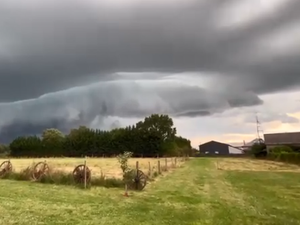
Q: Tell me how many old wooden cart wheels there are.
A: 4